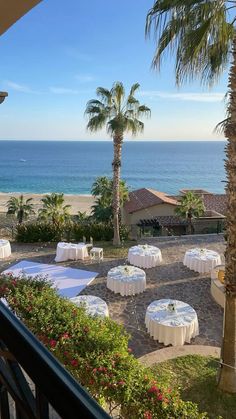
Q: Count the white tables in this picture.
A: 7